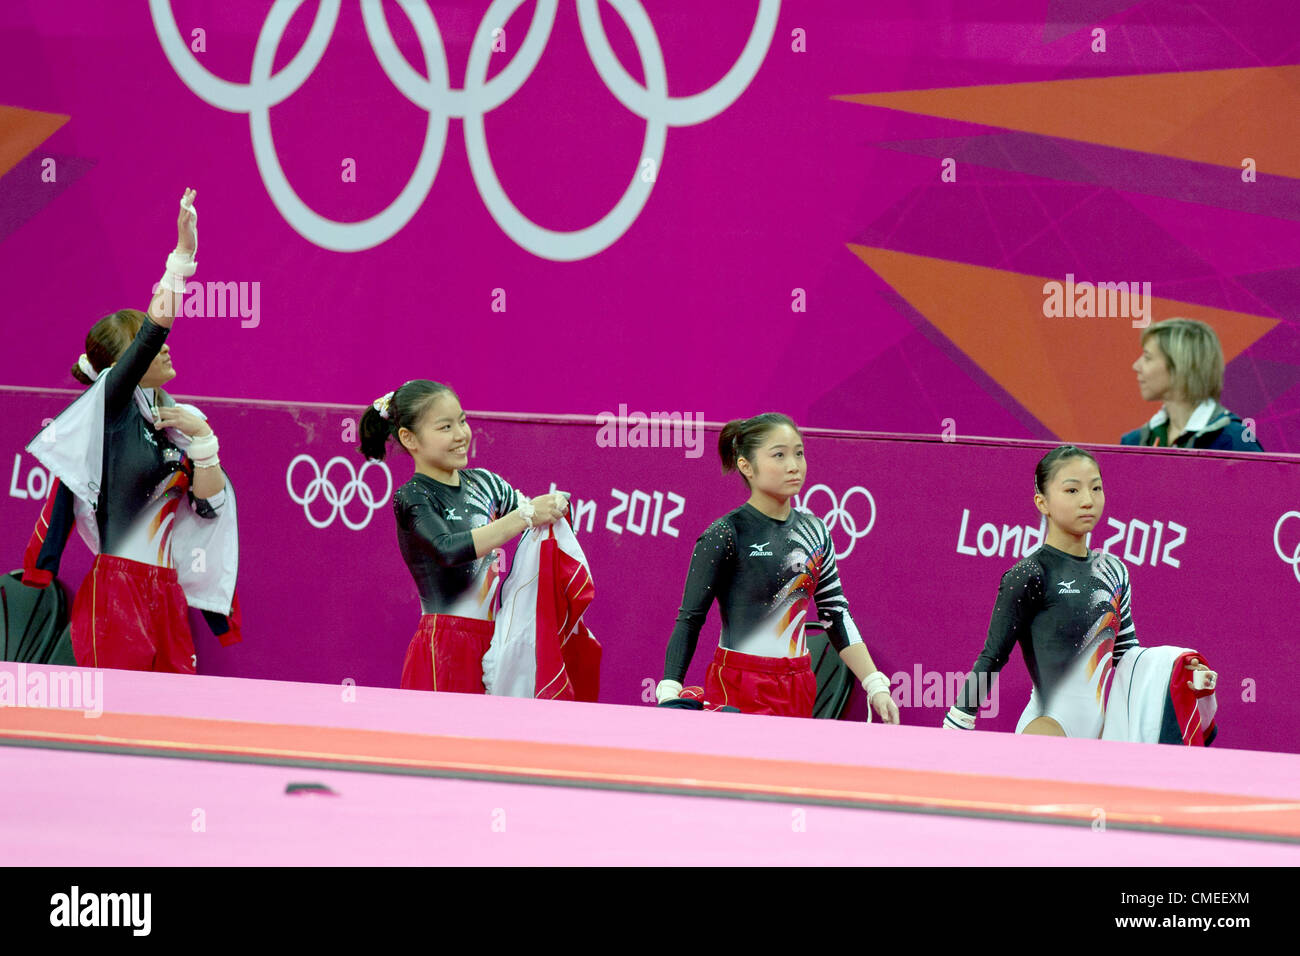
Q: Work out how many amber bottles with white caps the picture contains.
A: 0